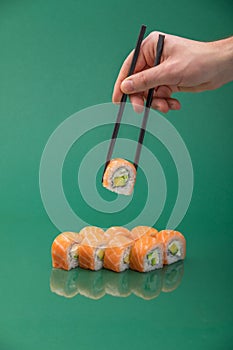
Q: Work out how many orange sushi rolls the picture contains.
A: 9